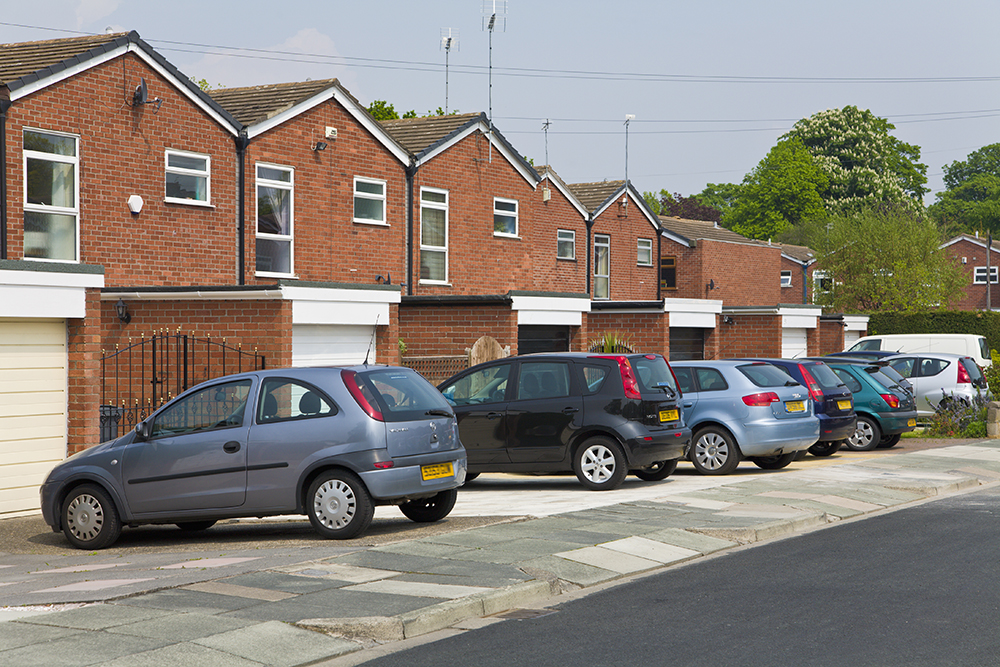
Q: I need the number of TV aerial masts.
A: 4